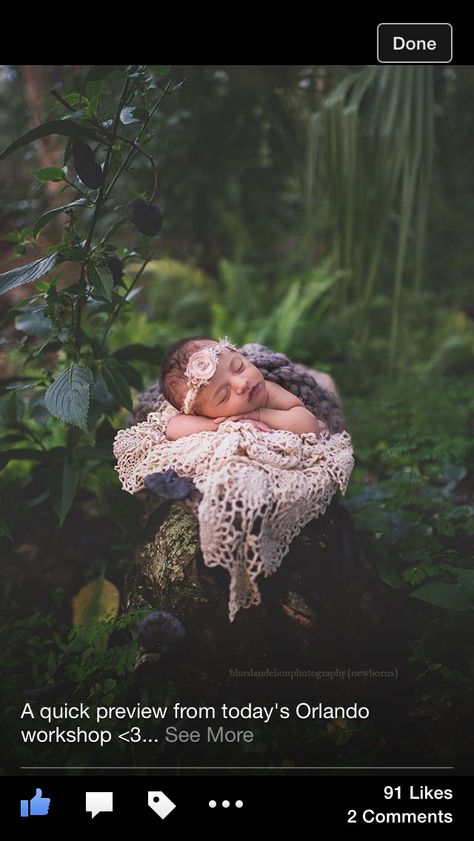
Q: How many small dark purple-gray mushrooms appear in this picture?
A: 2